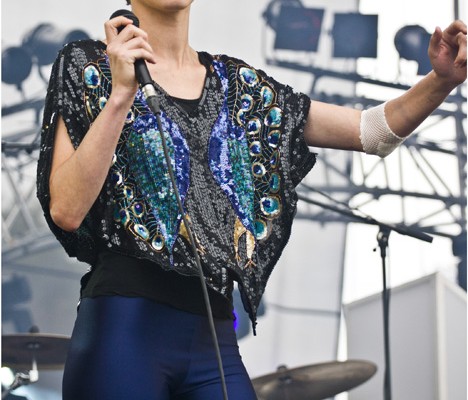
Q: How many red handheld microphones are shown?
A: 0